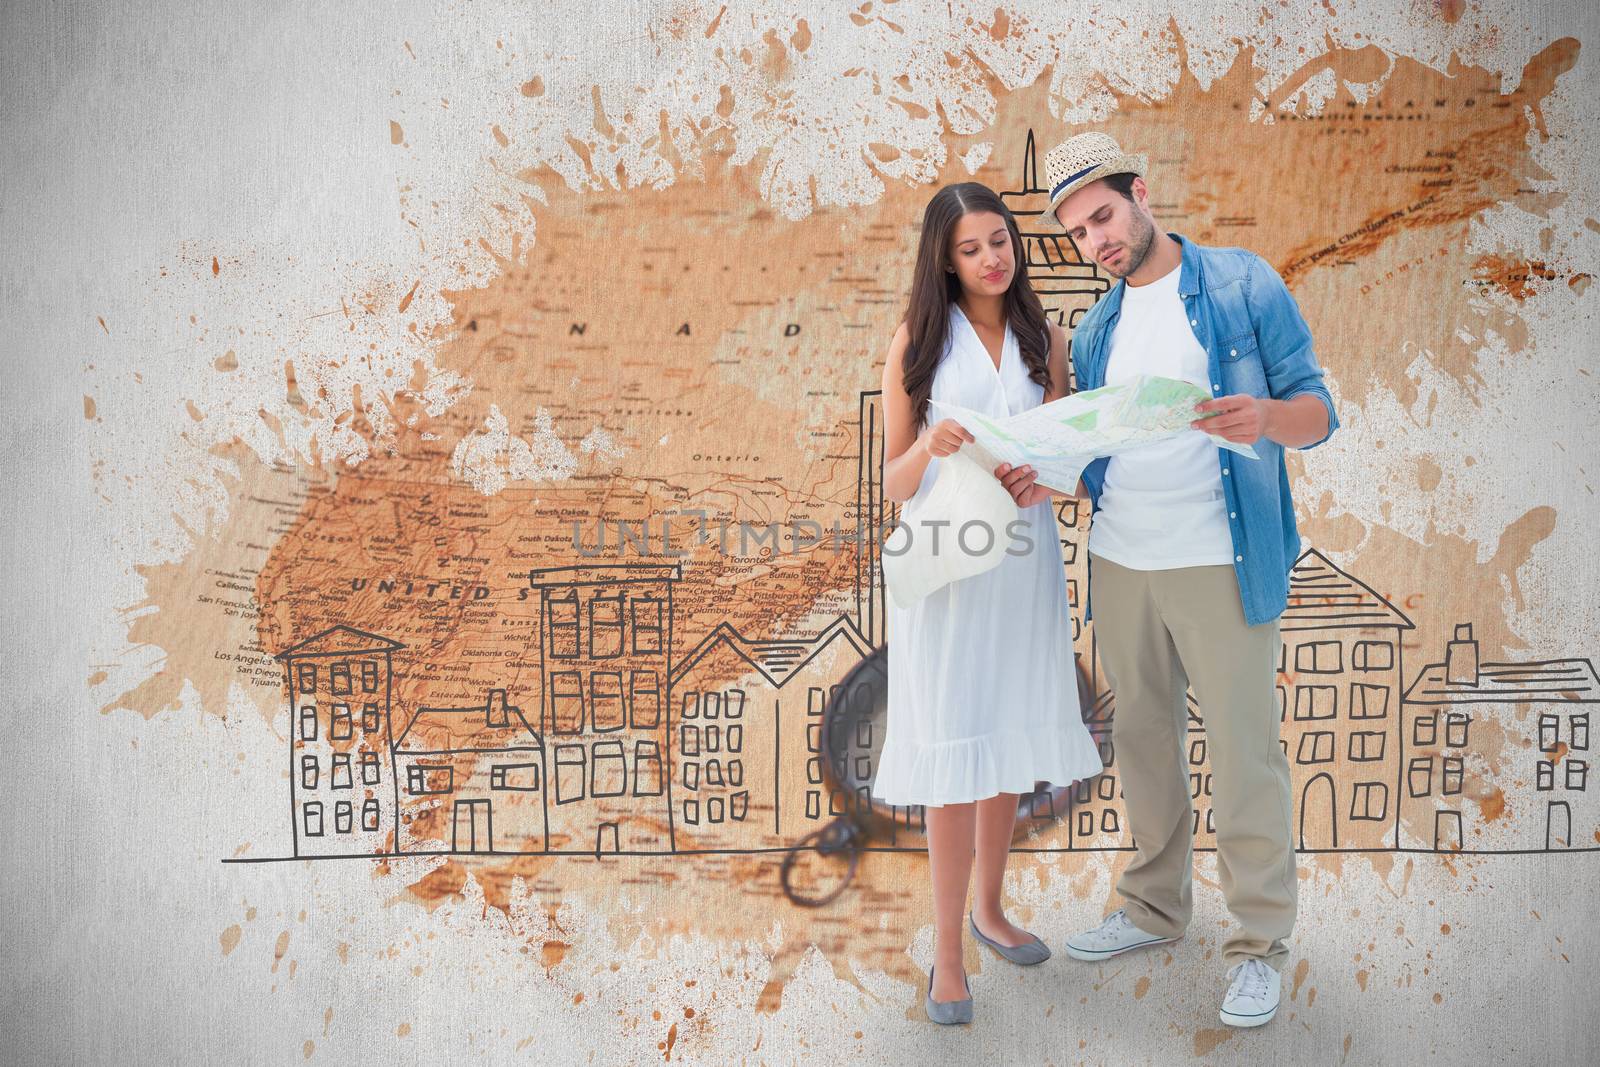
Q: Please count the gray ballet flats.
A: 2